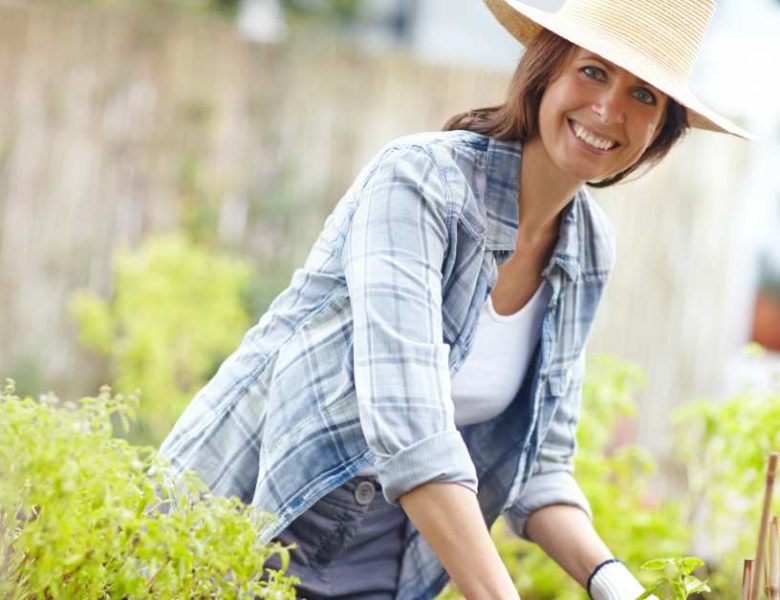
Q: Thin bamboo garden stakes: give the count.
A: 3